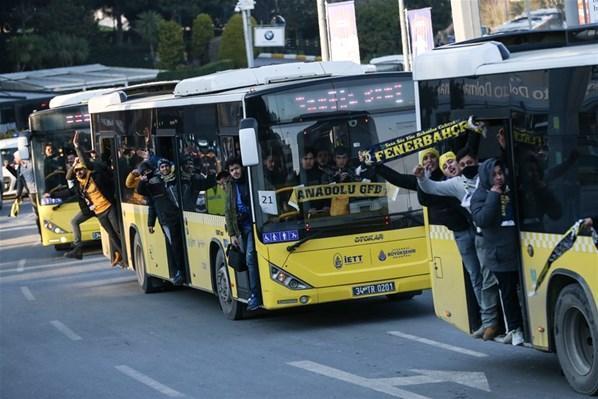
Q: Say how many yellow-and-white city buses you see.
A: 3